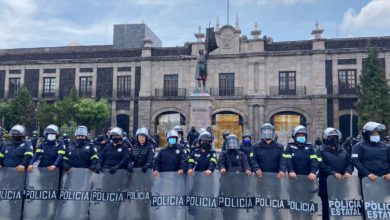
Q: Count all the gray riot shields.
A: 12